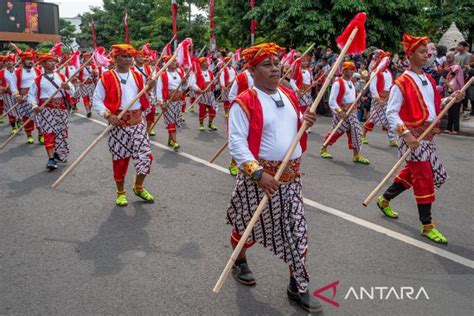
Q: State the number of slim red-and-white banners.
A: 5